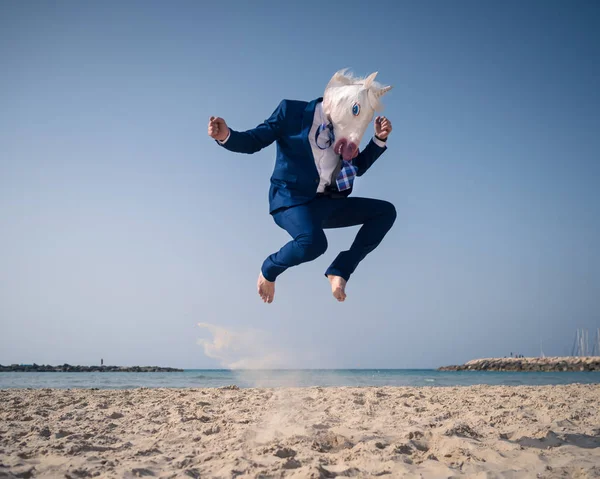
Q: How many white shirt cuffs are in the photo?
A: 2